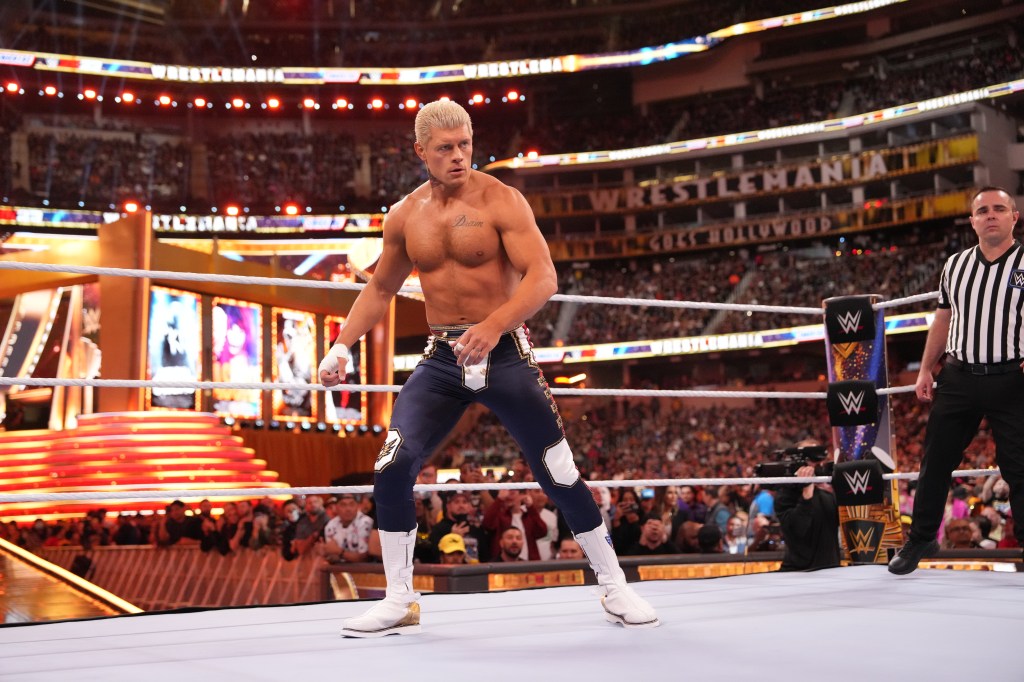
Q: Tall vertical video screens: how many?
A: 4